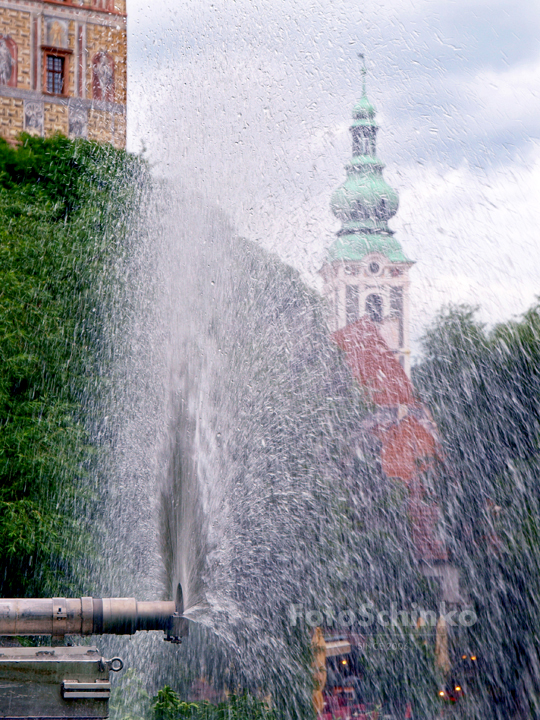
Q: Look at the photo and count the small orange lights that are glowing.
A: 5